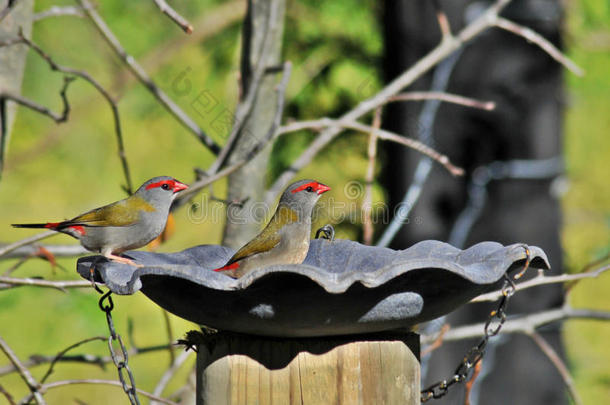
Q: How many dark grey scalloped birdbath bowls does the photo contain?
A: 1